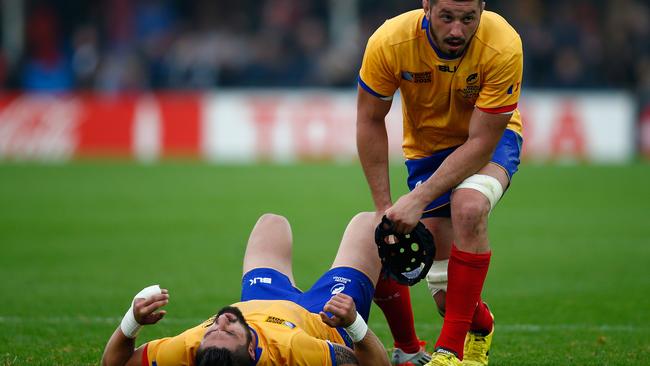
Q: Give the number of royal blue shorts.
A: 2